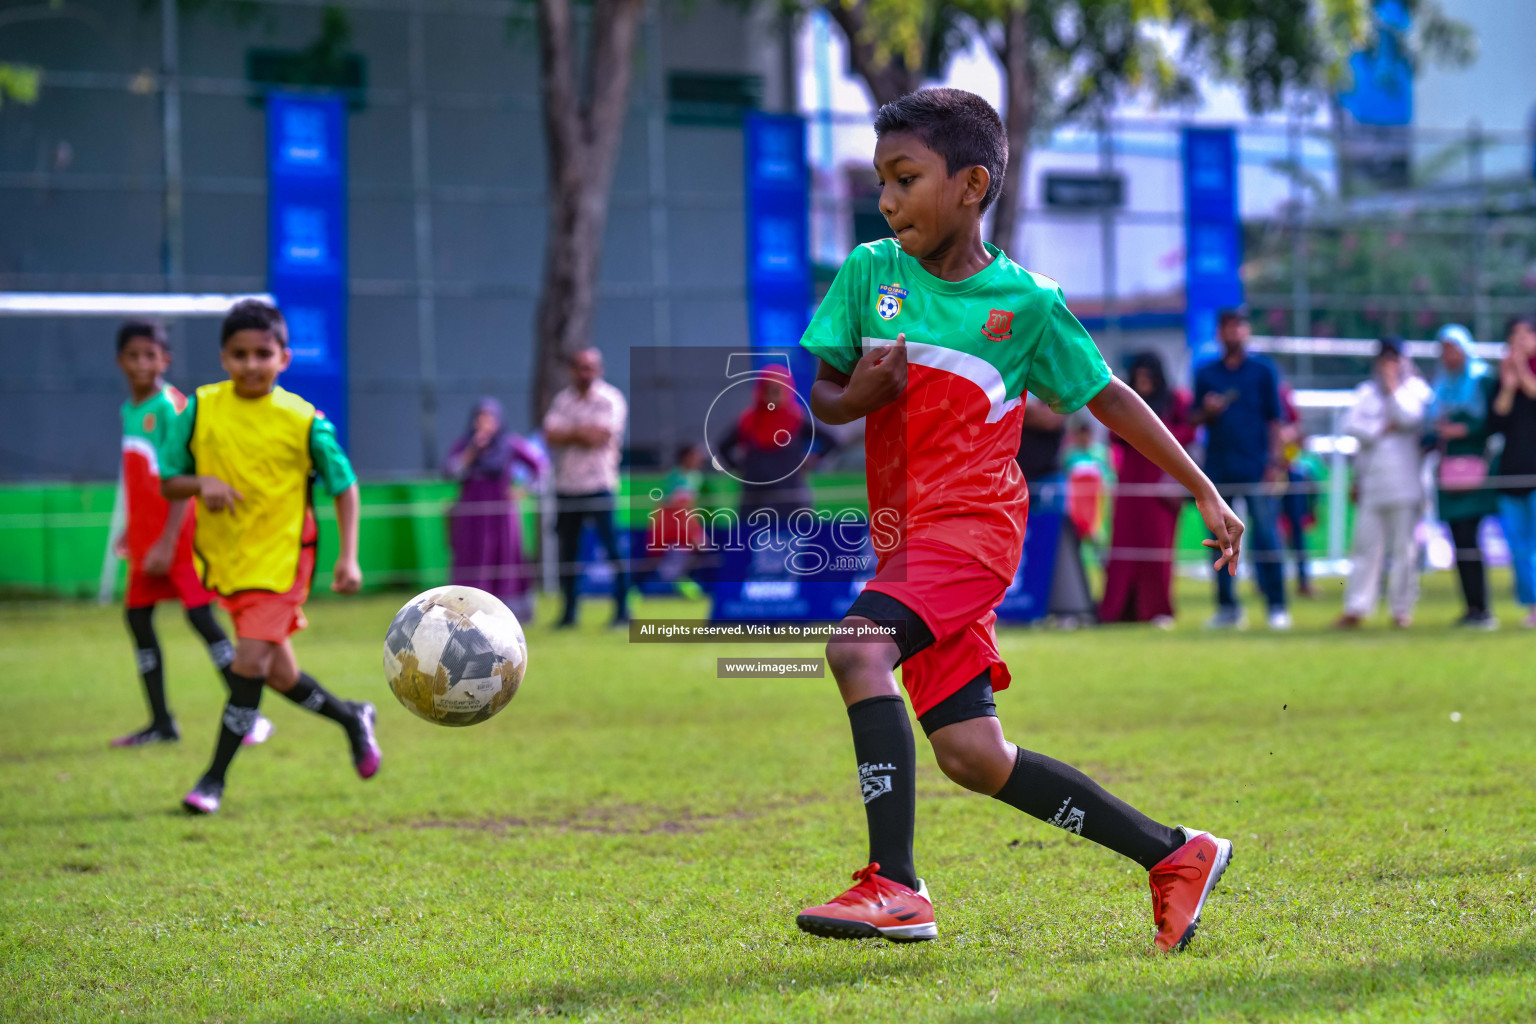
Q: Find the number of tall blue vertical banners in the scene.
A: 3